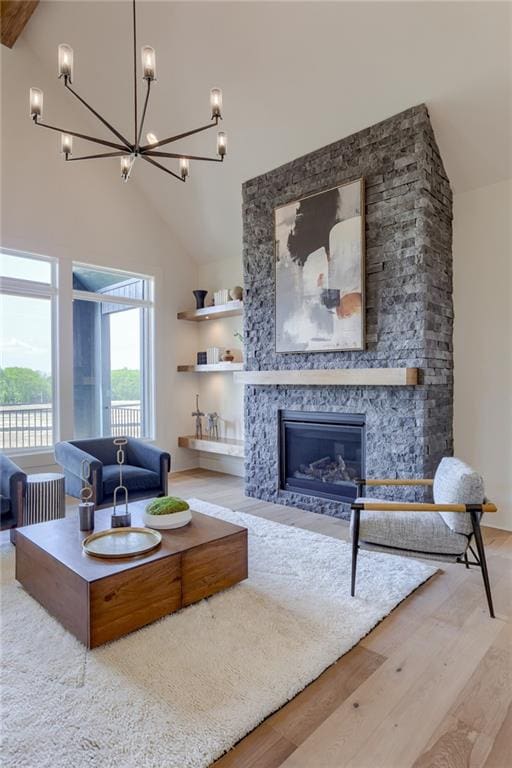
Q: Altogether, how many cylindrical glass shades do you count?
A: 8